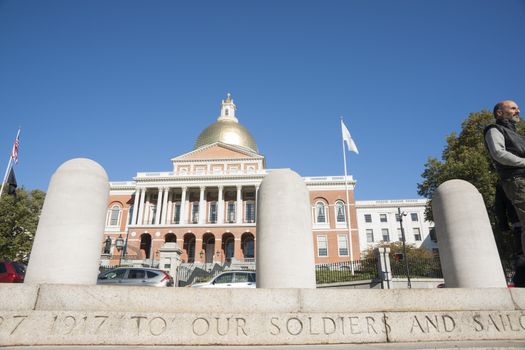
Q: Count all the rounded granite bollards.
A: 3